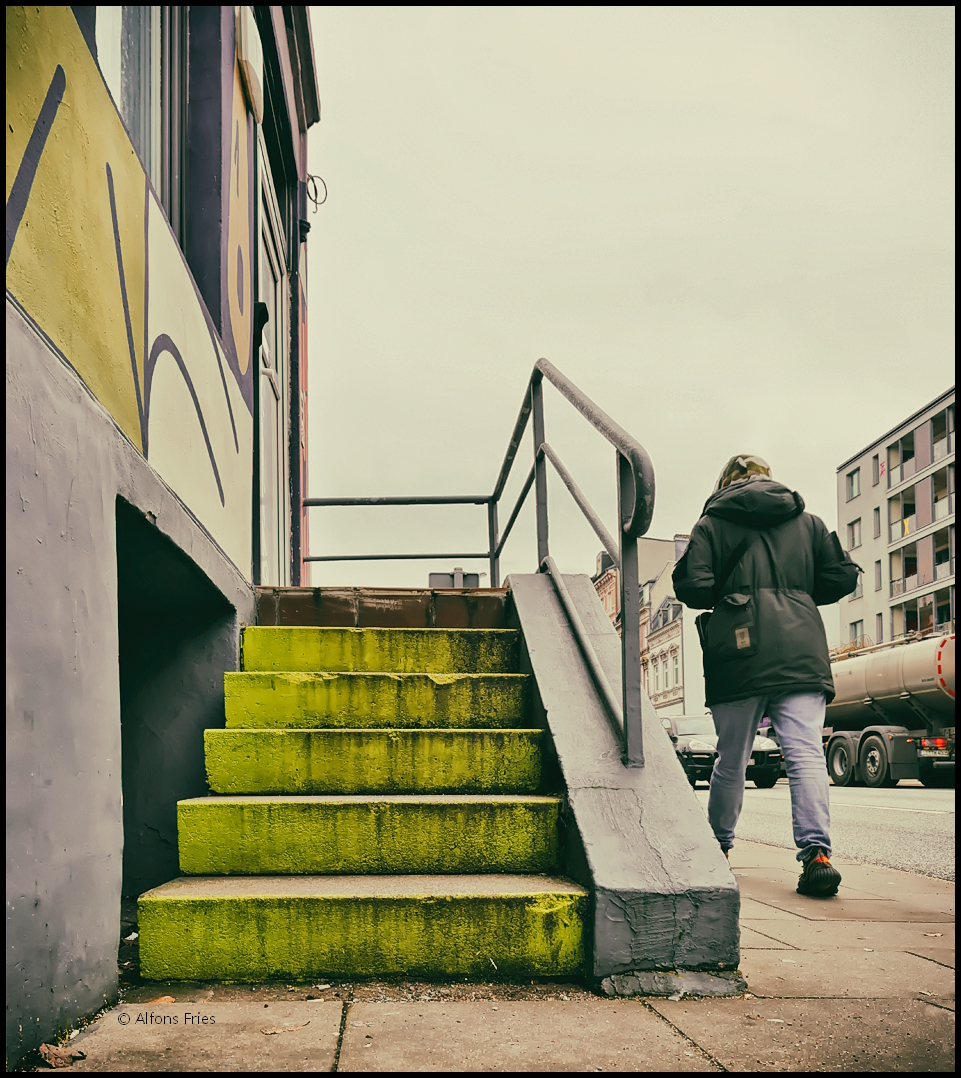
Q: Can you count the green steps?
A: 5